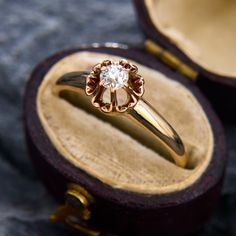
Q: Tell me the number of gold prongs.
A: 6